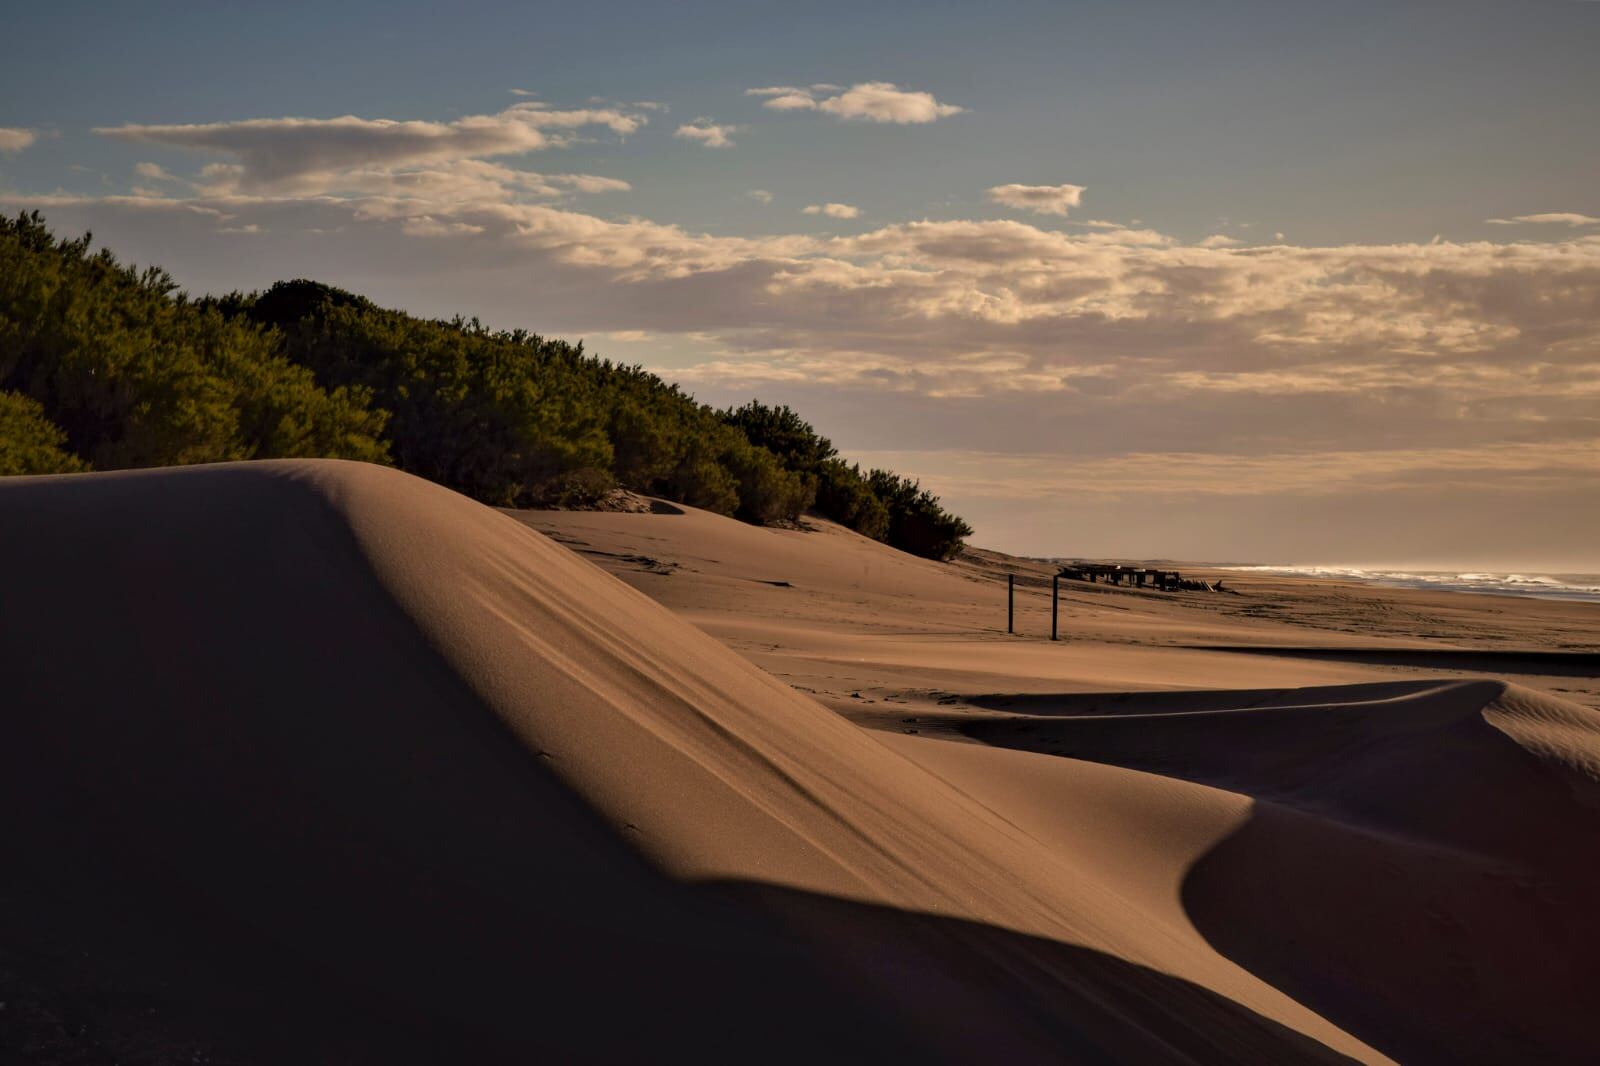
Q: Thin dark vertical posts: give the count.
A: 2